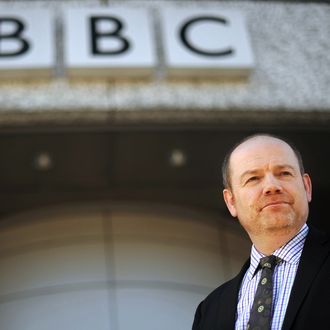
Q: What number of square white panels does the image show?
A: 3